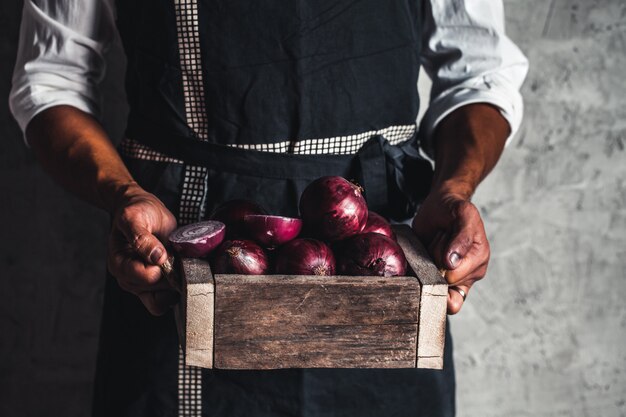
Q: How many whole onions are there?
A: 6